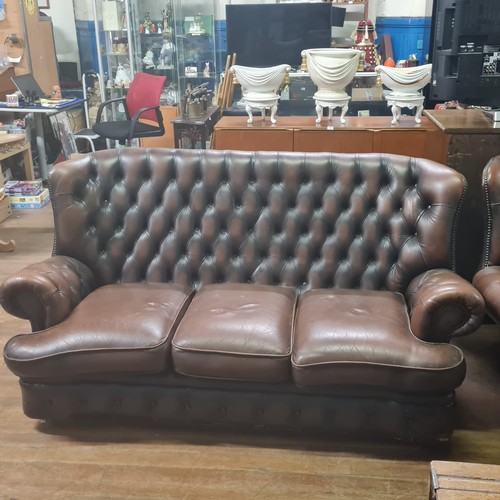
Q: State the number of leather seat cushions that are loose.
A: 3